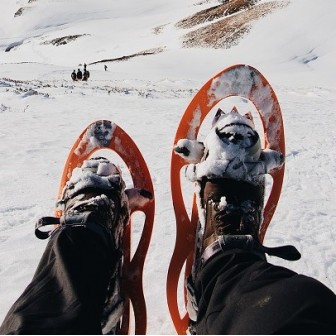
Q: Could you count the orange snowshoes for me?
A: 2